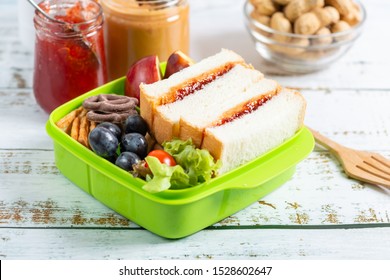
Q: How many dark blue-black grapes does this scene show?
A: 5